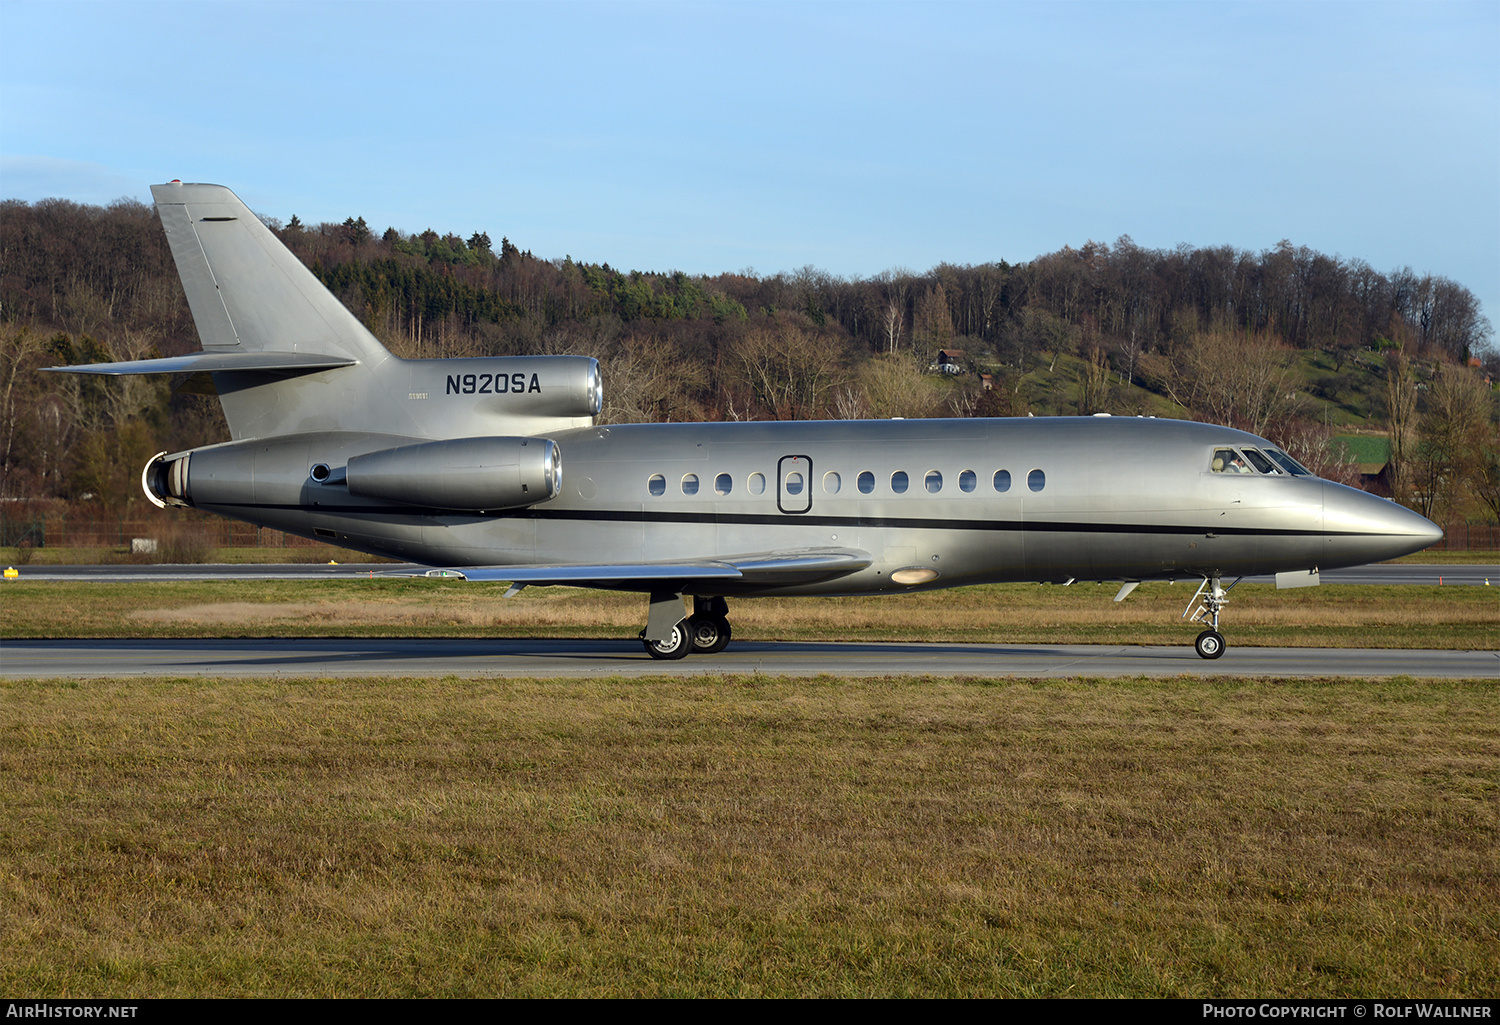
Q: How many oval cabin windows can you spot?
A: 12